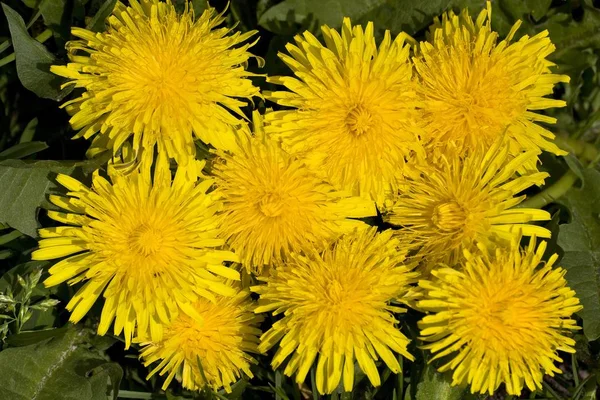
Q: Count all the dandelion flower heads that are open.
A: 9